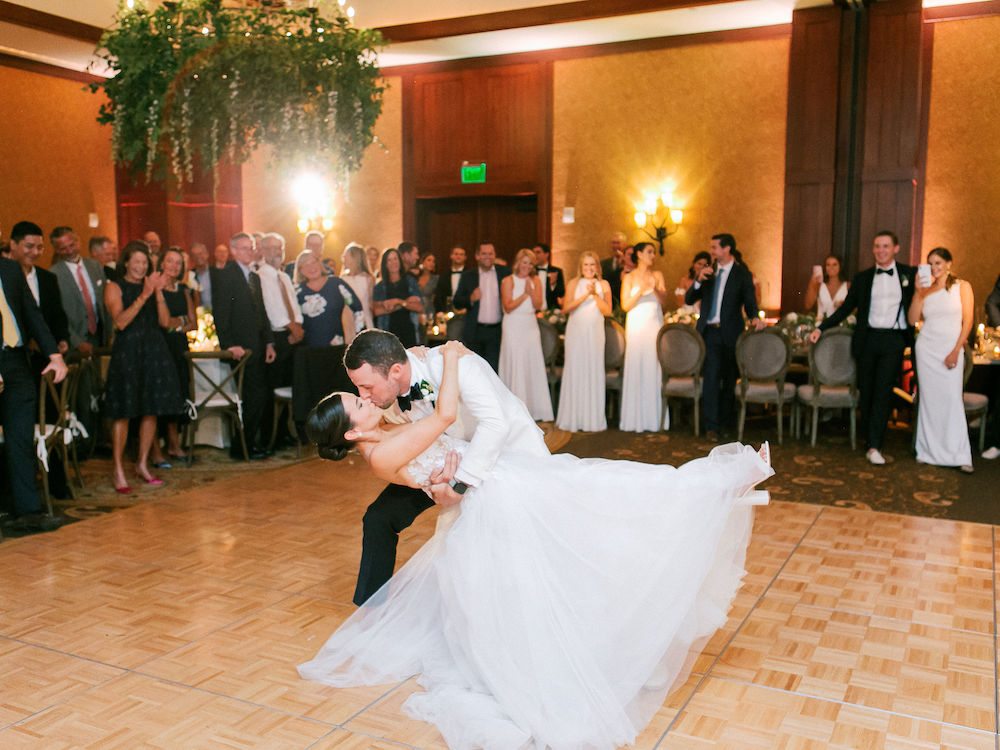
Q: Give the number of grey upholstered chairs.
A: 6